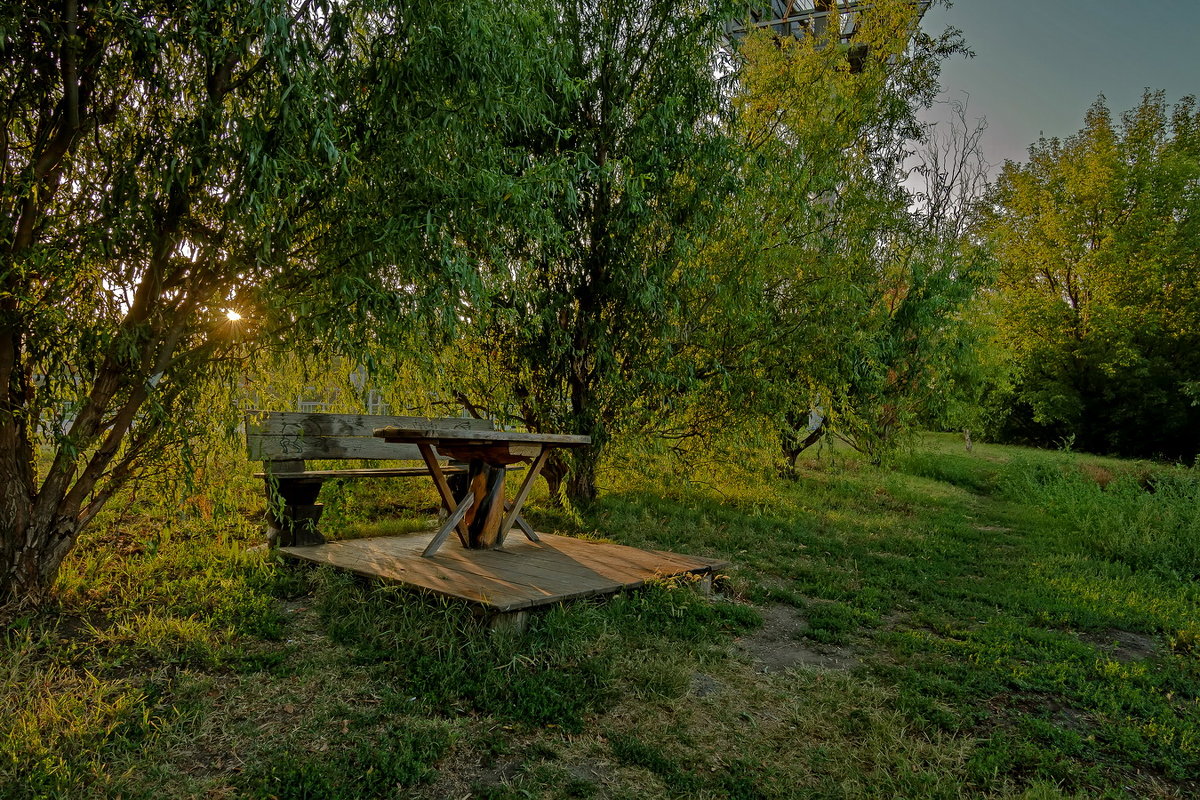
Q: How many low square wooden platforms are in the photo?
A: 1